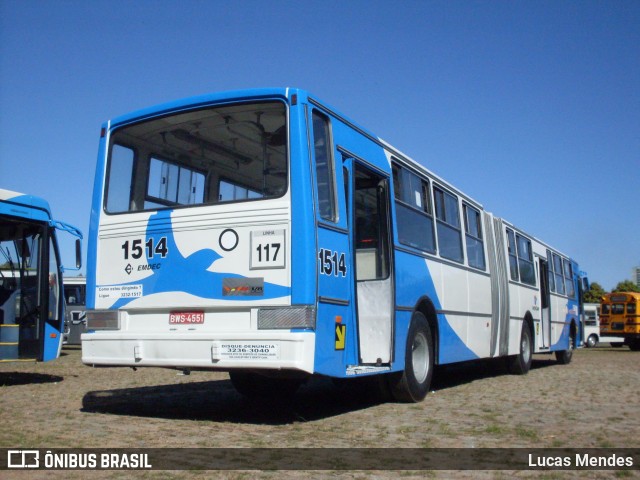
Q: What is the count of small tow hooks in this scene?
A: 2